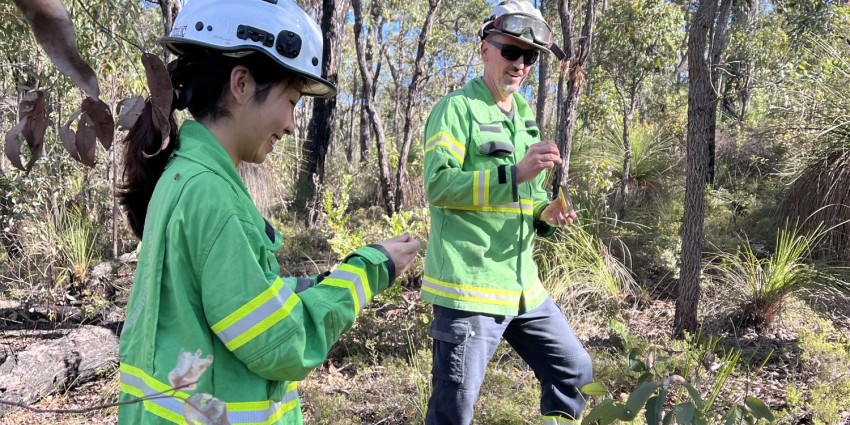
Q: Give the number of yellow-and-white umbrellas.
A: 0